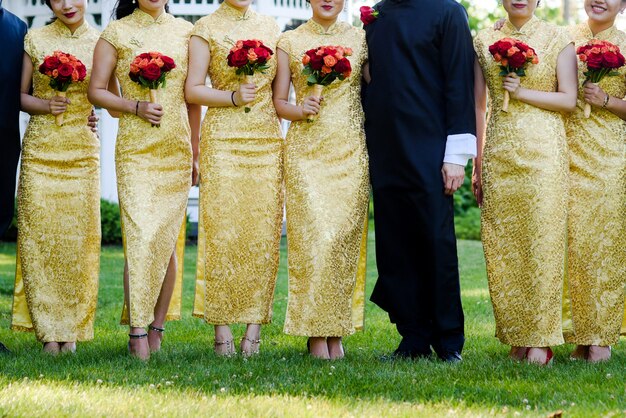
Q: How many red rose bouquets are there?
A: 6